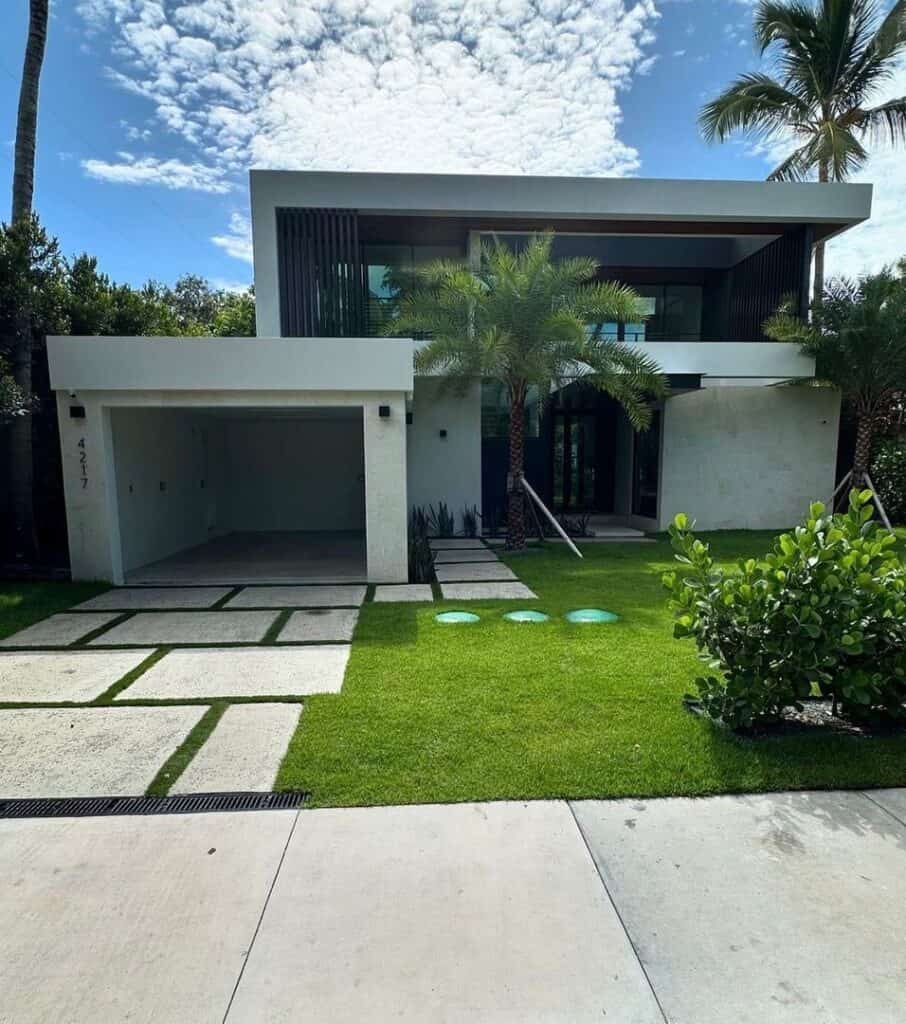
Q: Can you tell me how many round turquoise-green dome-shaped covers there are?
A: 3